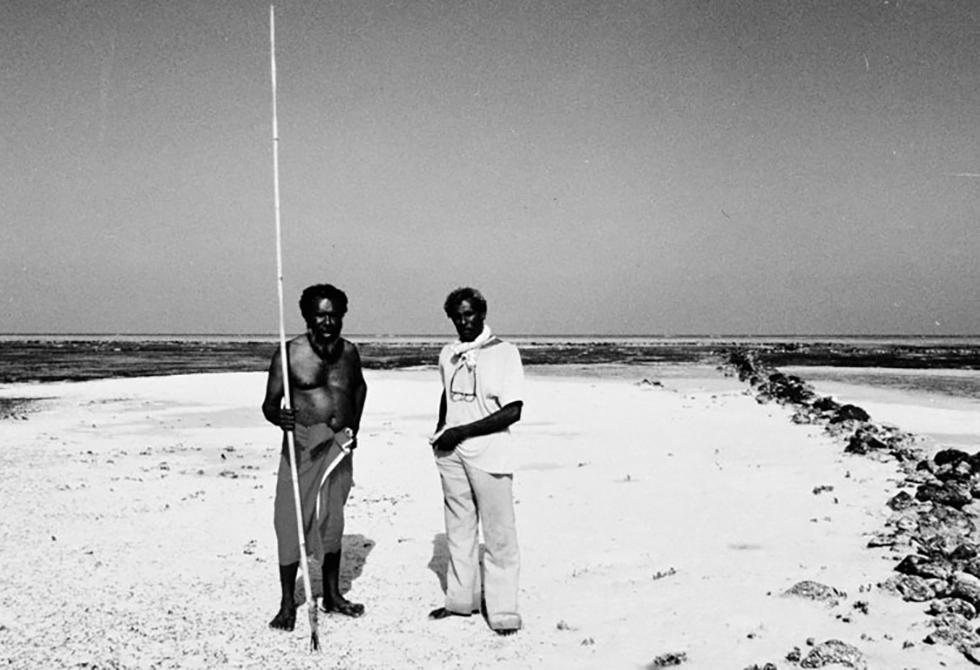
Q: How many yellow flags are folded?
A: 0